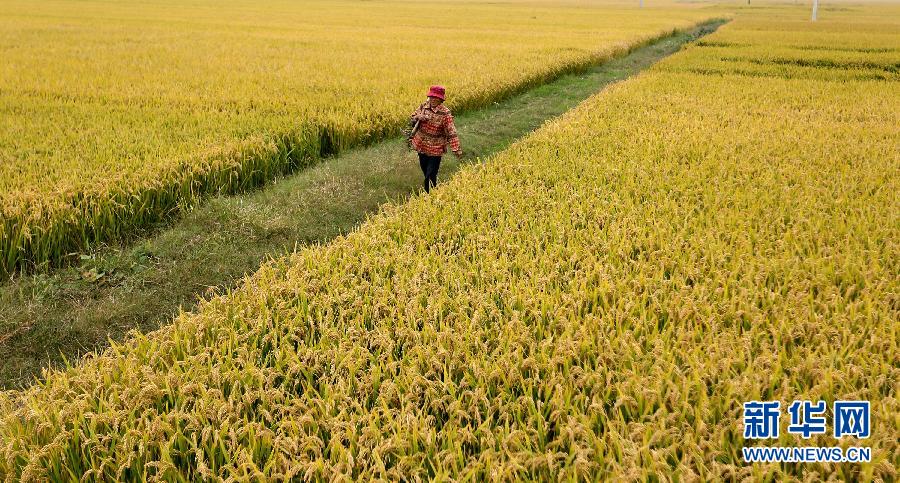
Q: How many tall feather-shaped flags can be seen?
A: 0